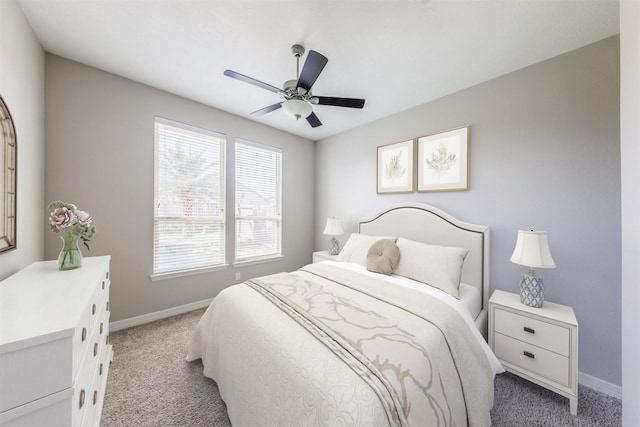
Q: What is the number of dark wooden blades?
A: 5